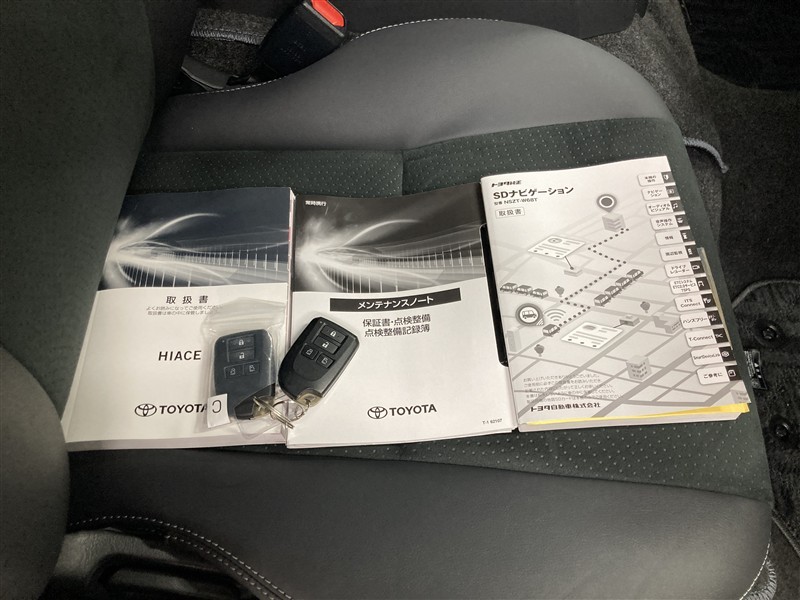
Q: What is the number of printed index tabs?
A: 13